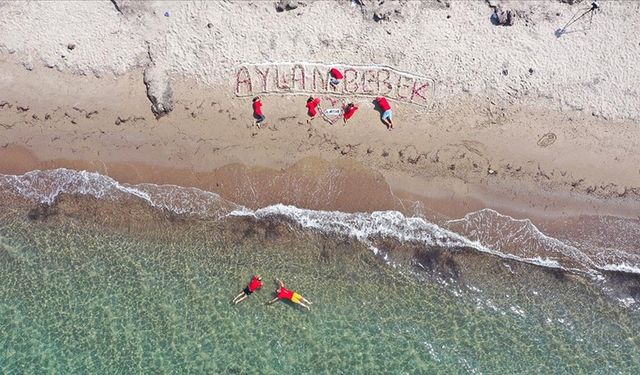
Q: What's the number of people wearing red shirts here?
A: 7